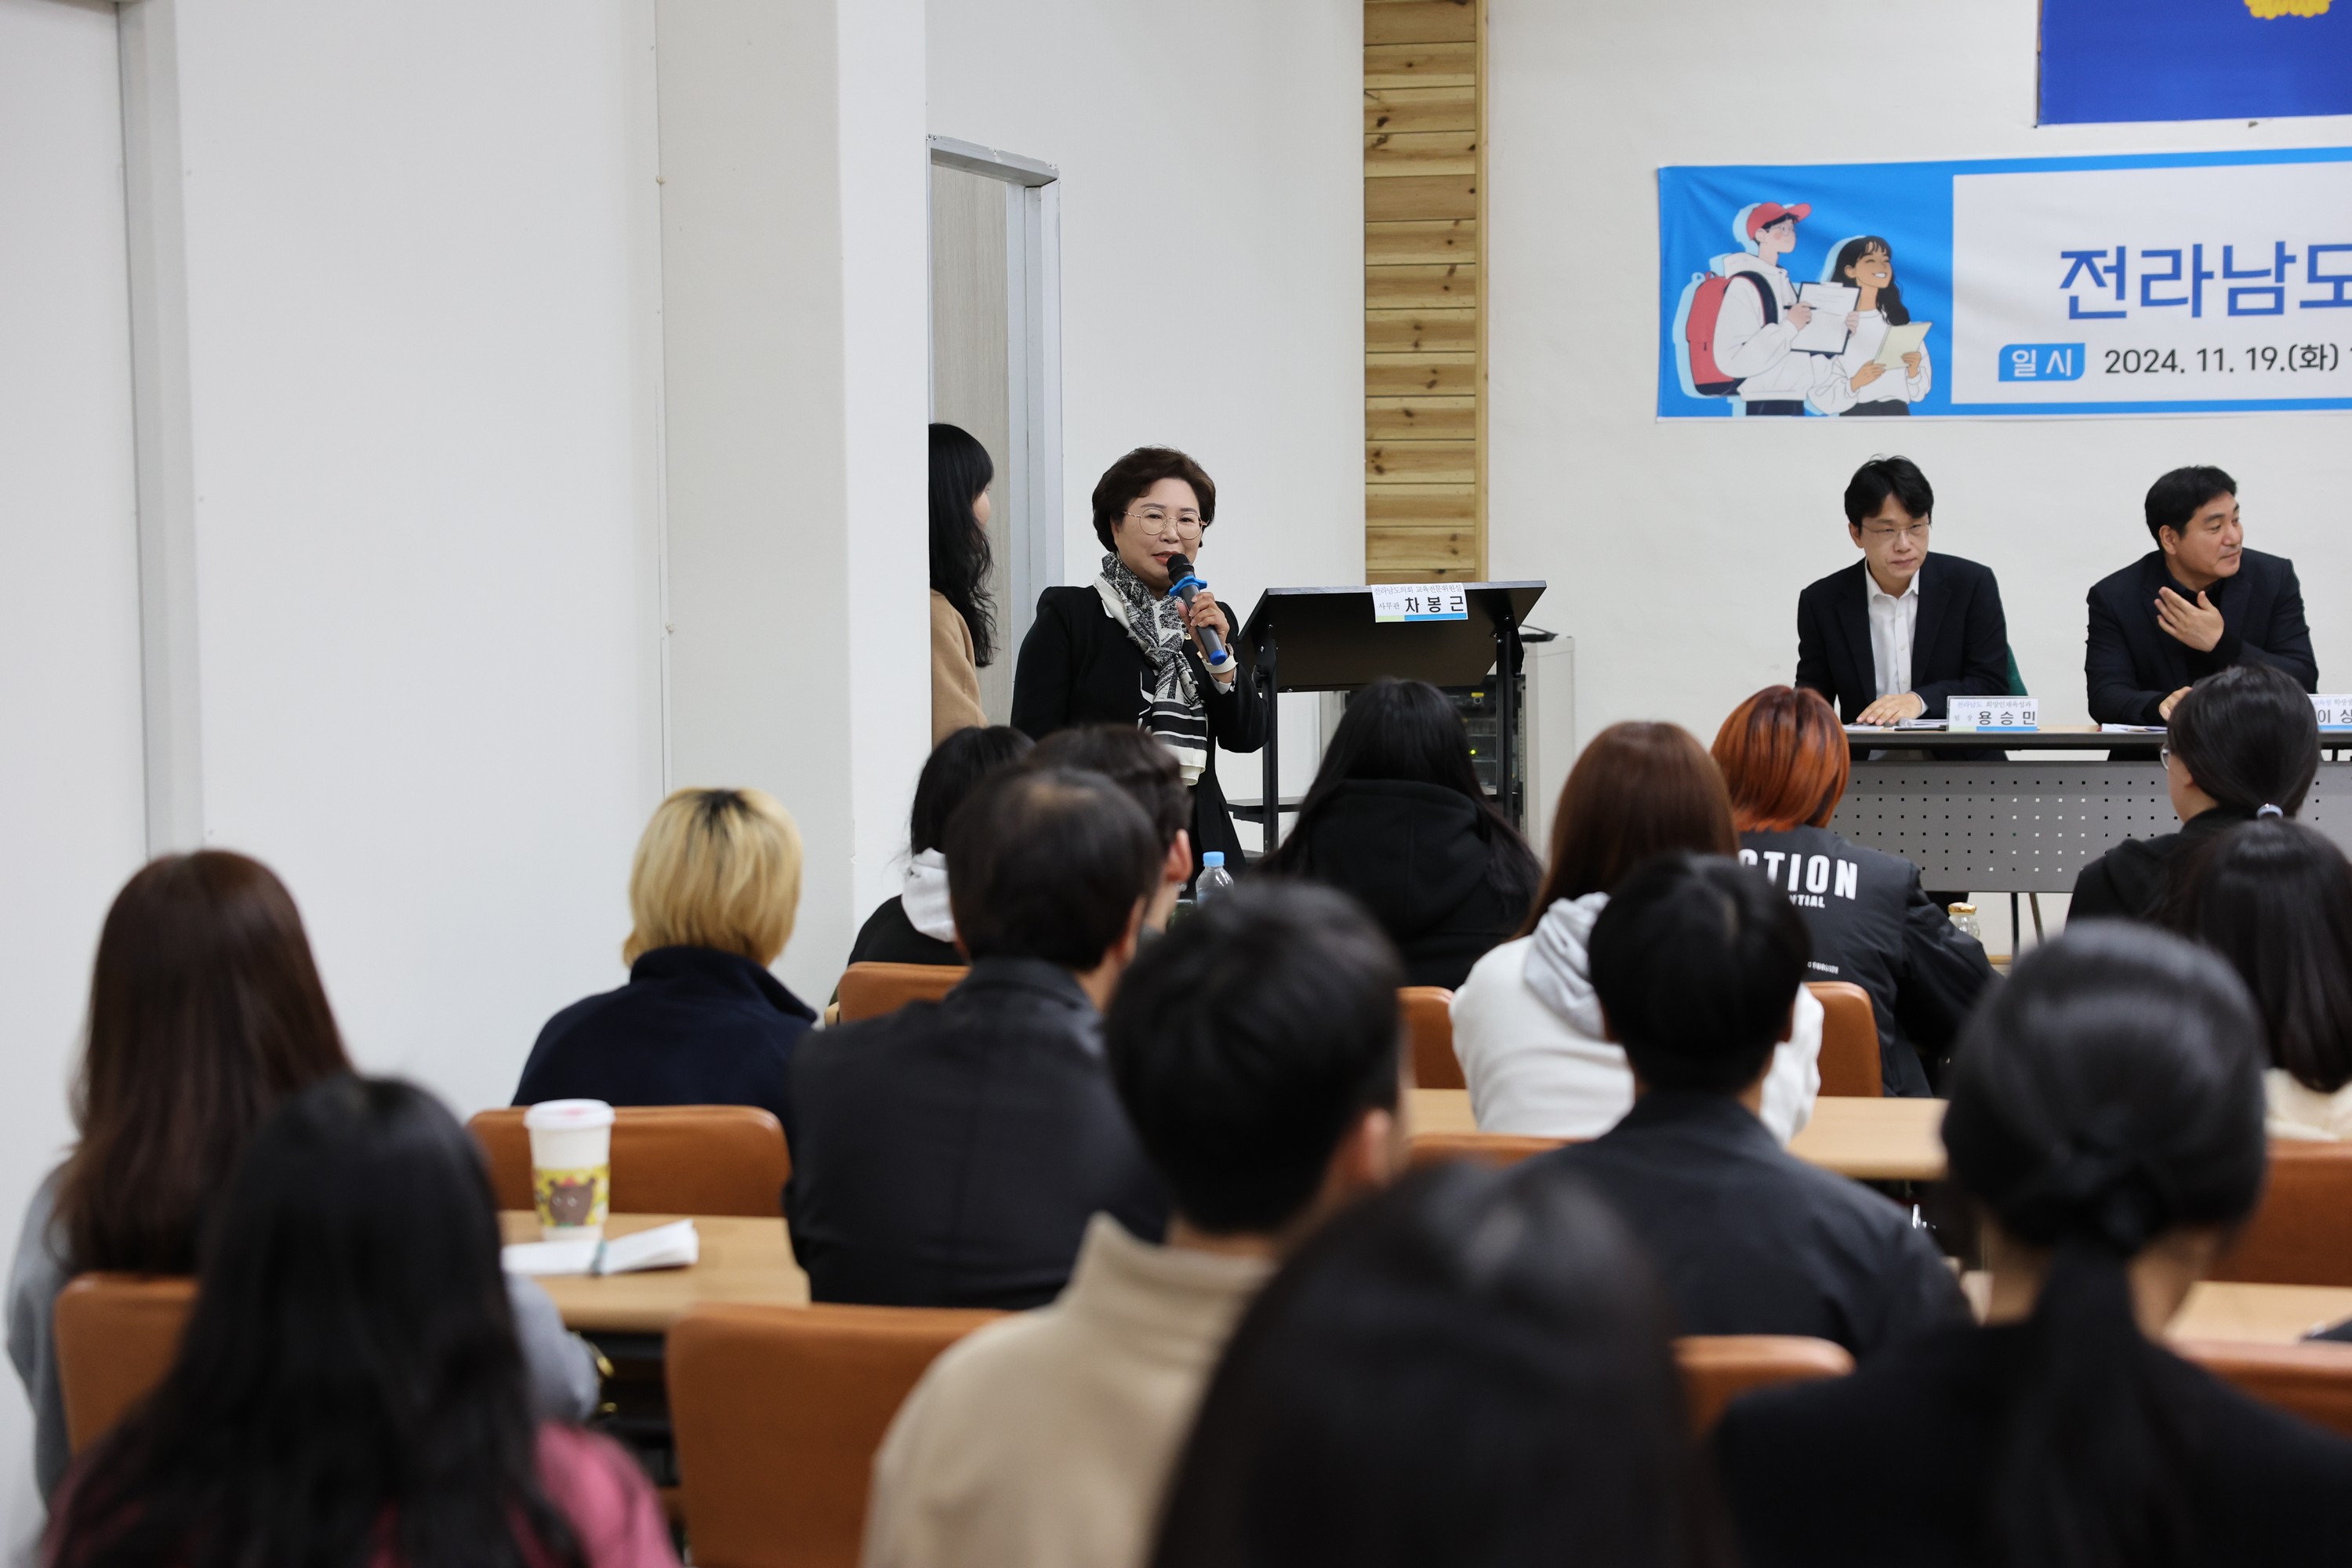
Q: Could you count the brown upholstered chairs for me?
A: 10